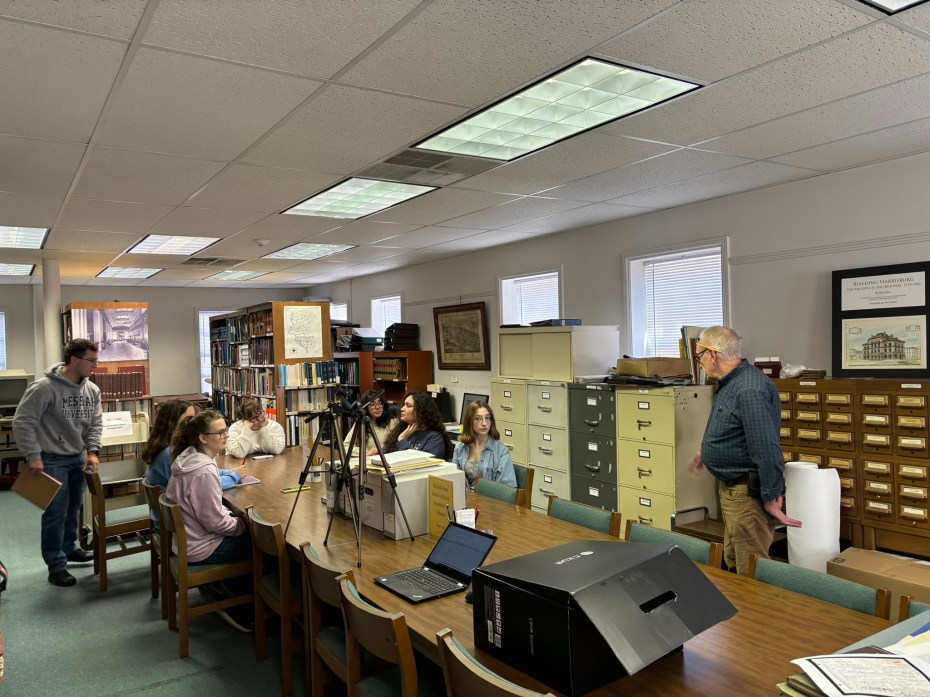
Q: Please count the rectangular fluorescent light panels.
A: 9